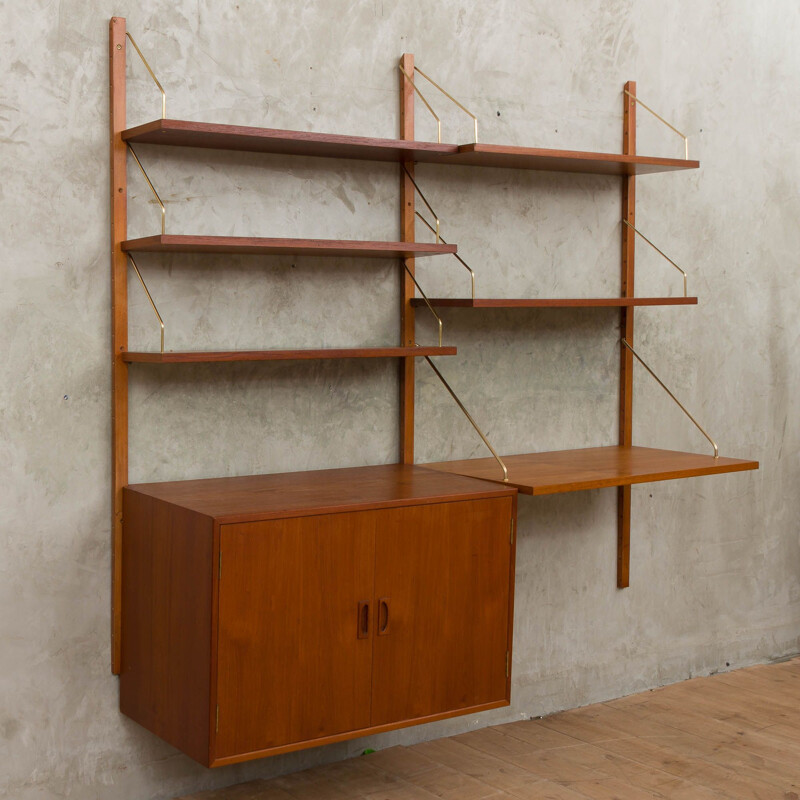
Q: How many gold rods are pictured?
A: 12